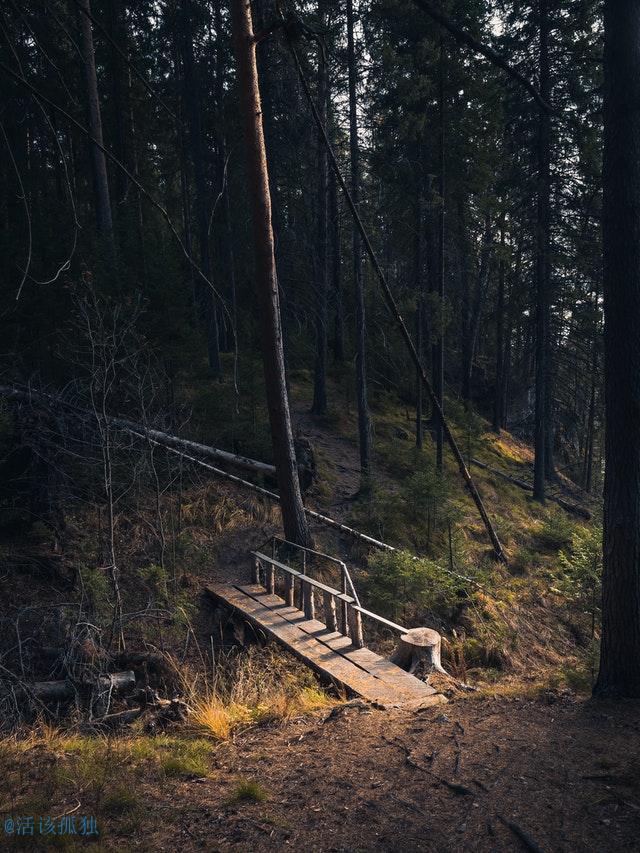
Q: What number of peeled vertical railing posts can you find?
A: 6